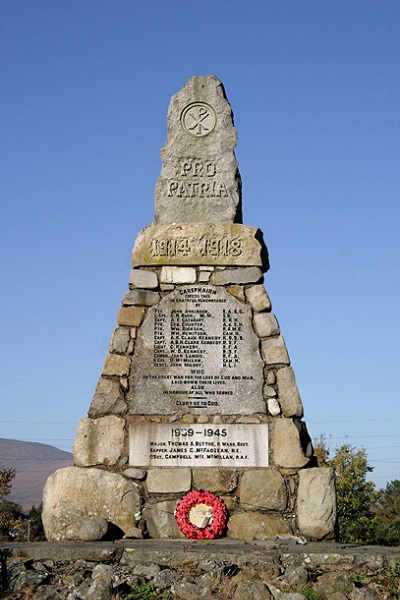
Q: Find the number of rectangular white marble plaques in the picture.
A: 1